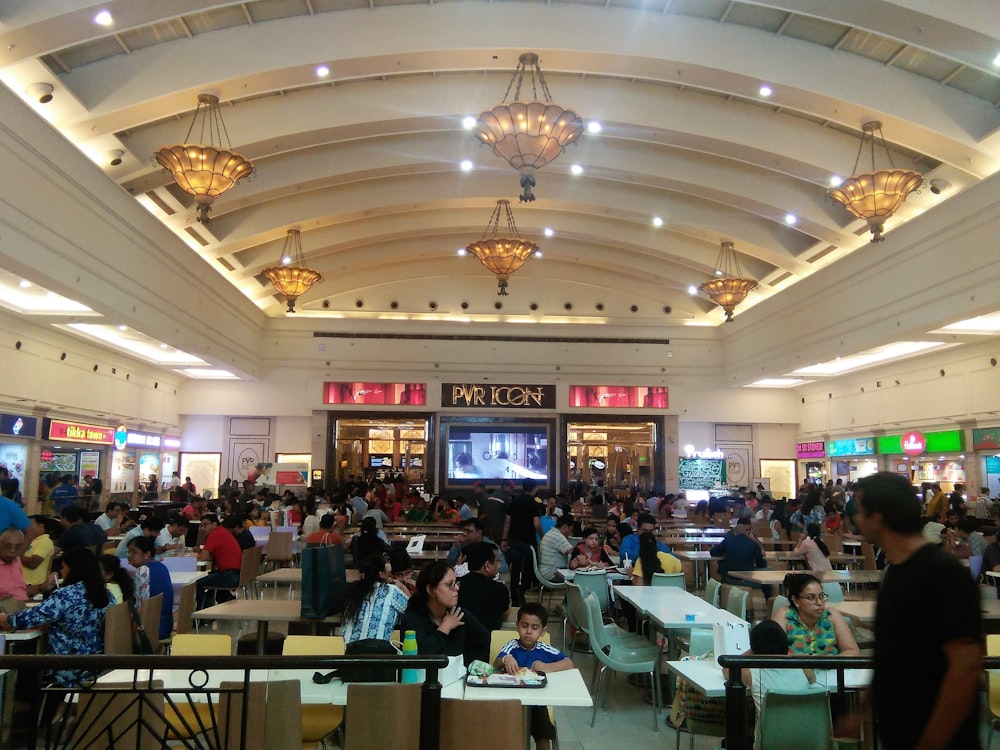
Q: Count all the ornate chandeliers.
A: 6